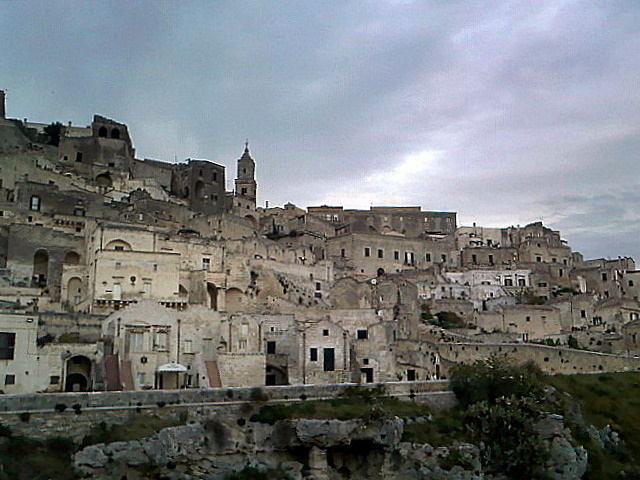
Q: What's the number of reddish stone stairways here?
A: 3